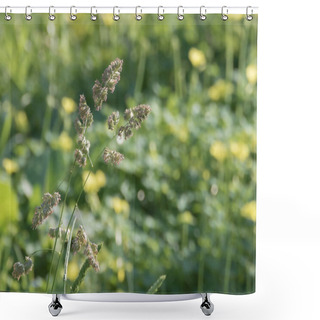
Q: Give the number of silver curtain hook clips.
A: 12